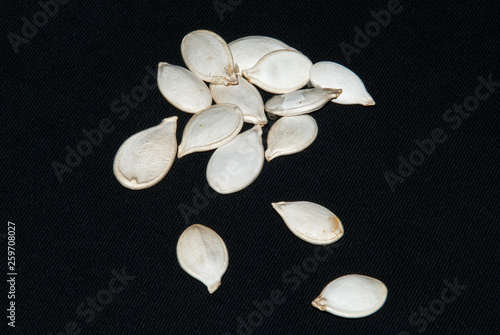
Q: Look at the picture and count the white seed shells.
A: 14